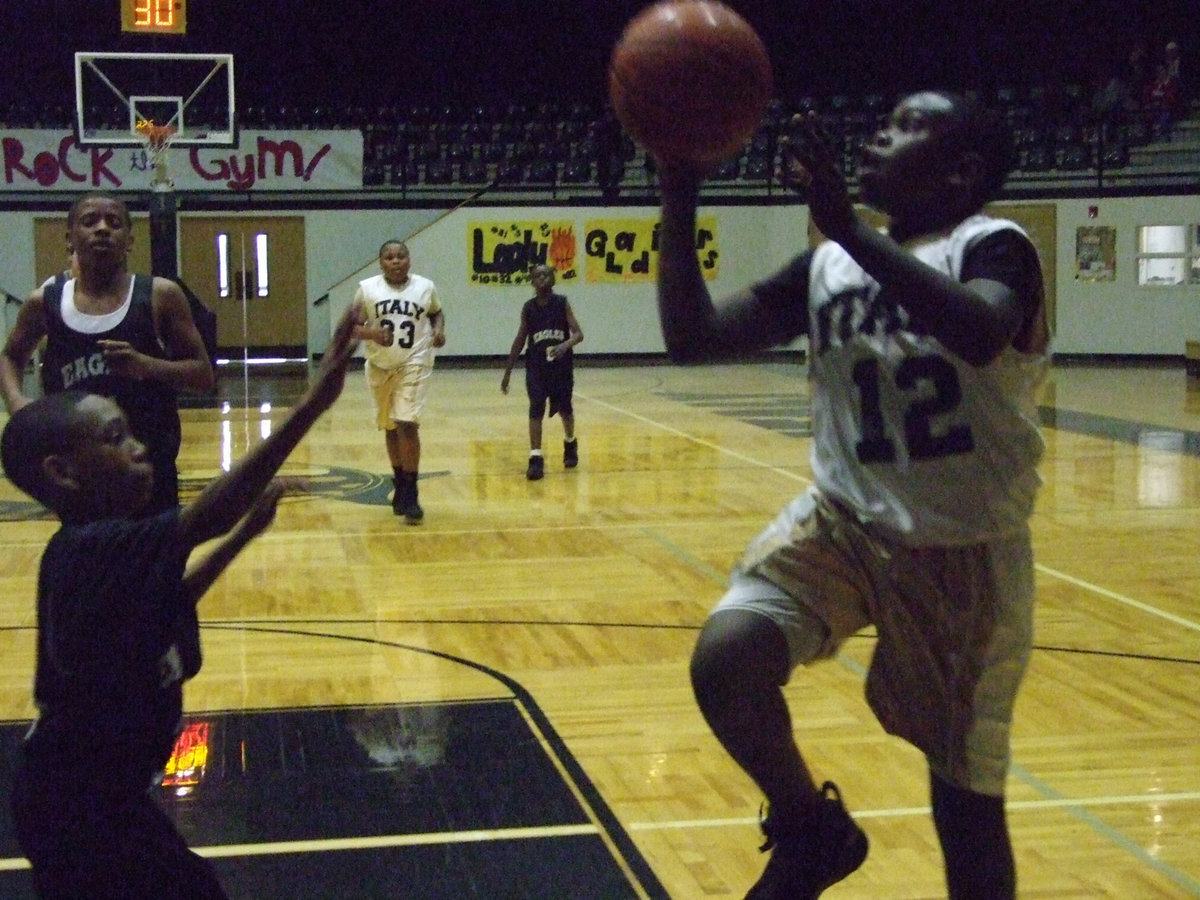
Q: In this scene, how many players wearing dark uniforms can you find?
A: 3